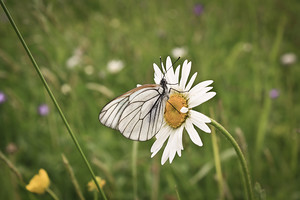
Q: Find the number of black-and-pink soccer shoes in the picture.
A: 0